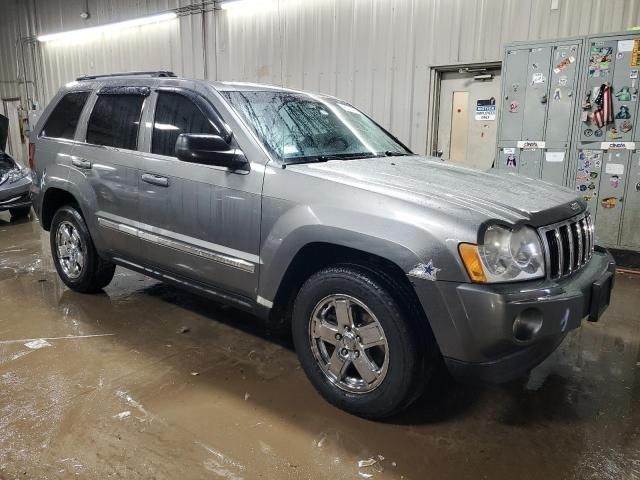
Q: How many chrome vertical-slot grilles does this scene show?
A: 1